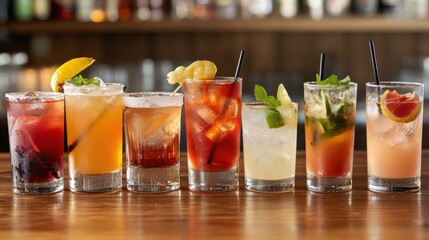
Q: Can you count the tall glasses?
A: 4